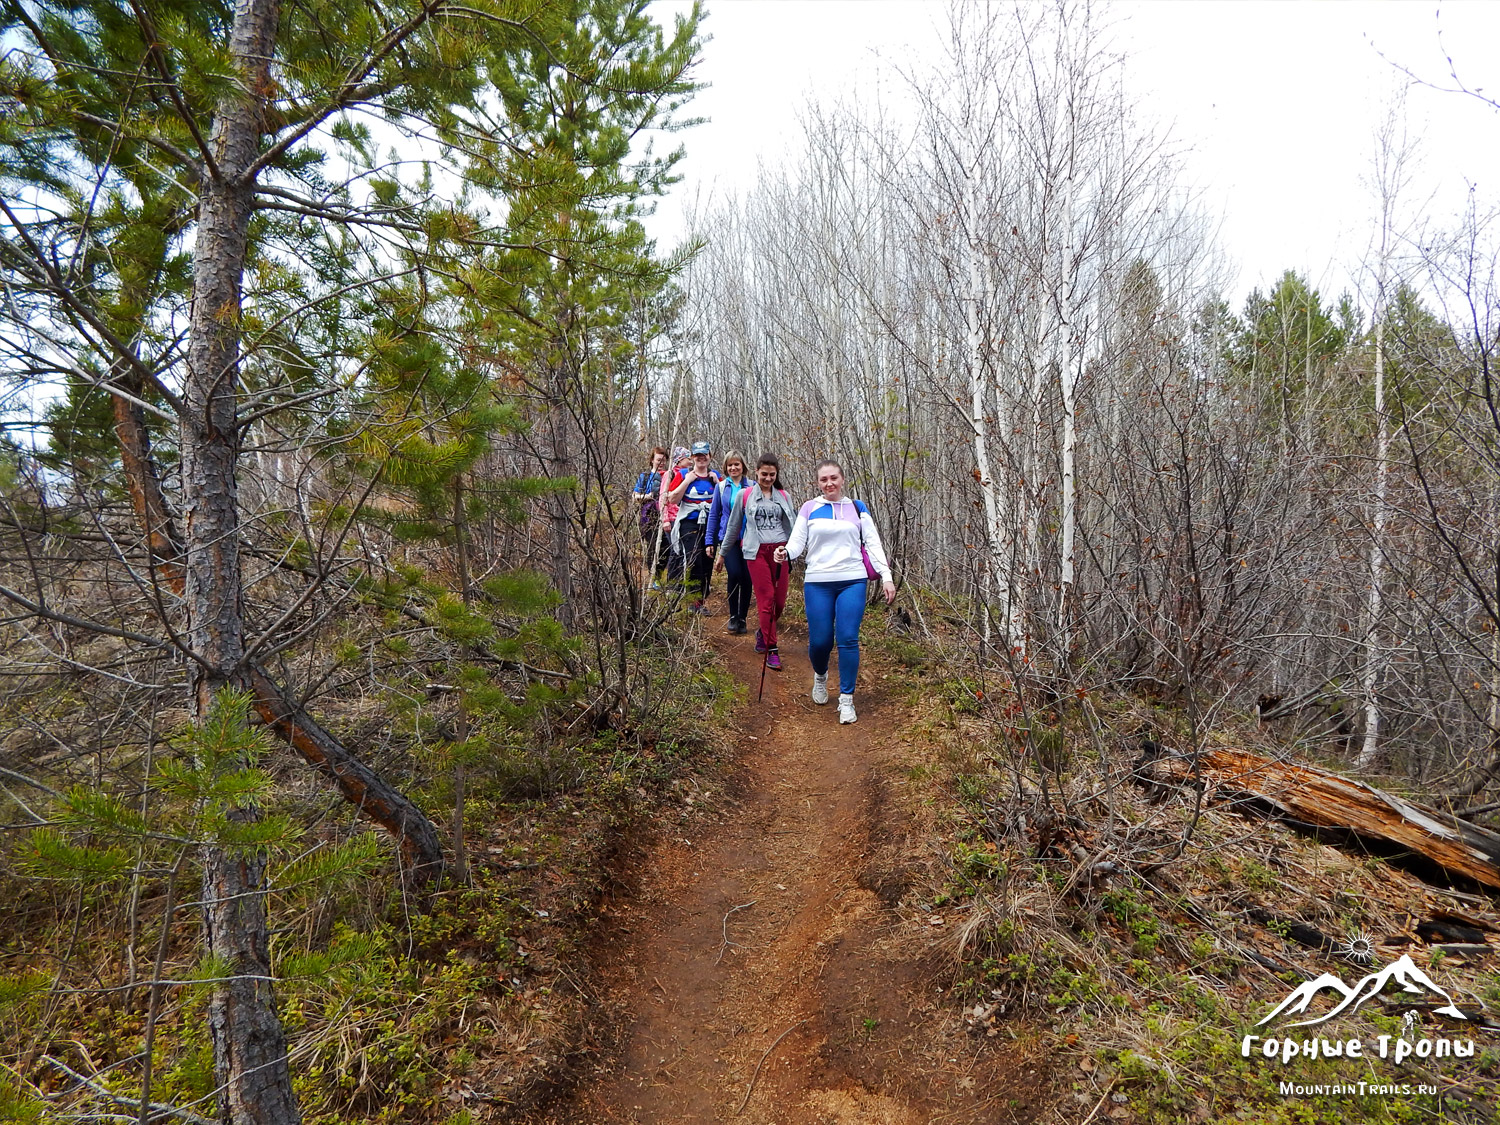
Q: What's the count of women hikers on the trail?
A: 6